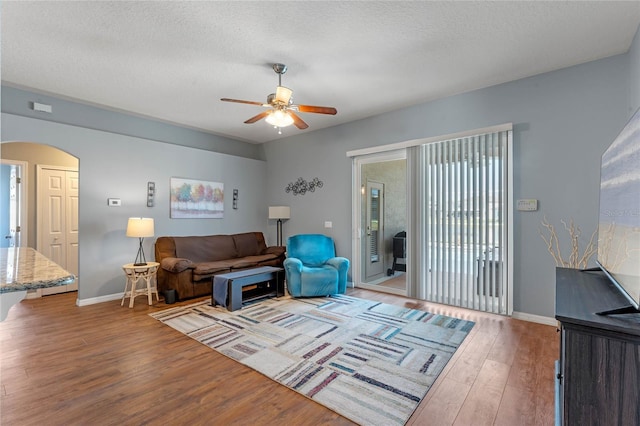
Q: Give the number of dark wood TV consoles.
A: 1